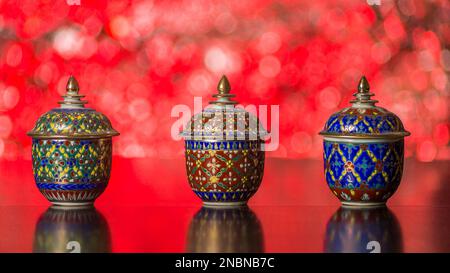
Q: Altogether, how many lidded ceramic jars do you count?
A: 3